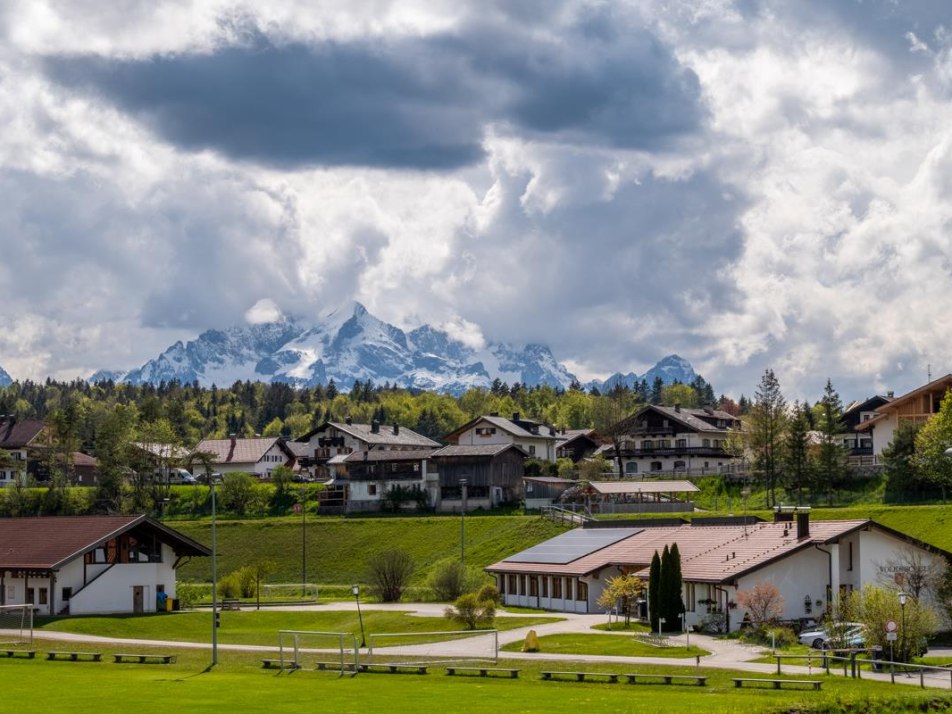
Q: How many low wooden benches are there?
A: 10